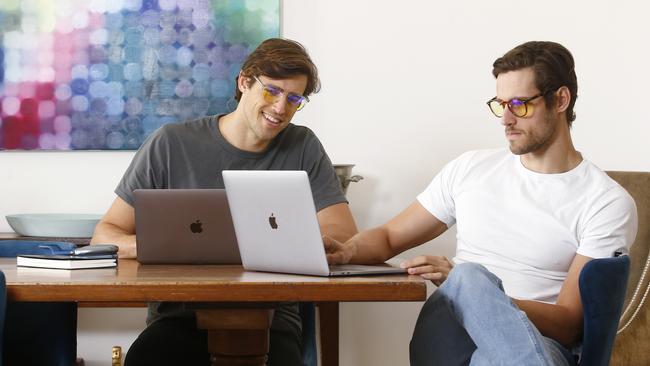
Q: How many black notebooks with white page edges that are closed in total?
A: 1